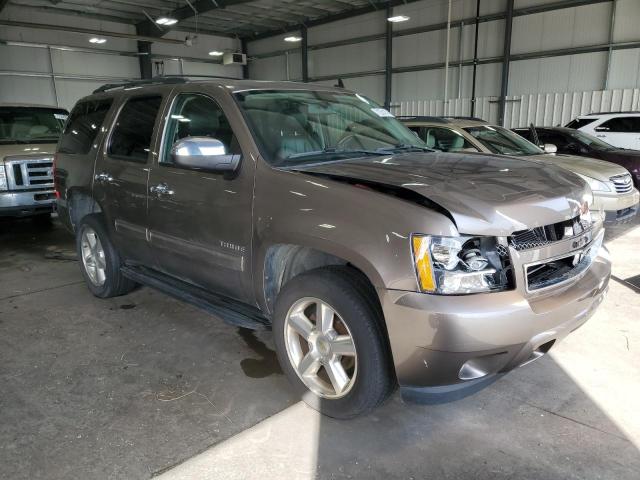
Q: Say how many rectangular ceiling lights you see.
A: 5